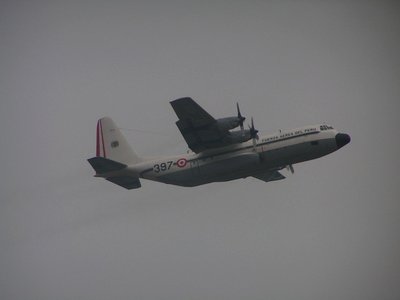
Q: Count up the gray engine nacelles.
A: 2